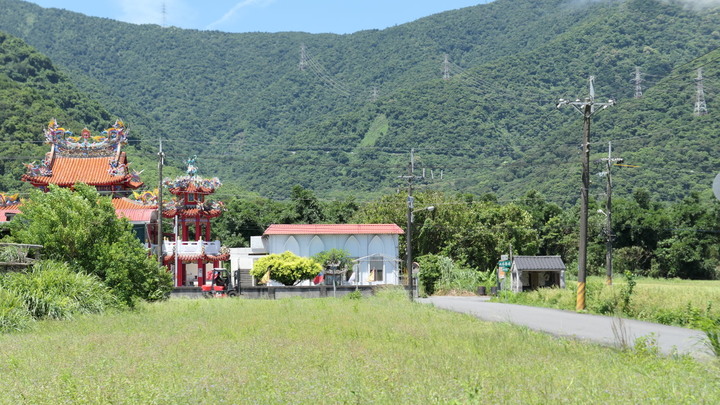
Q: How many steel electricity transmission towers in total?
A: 6